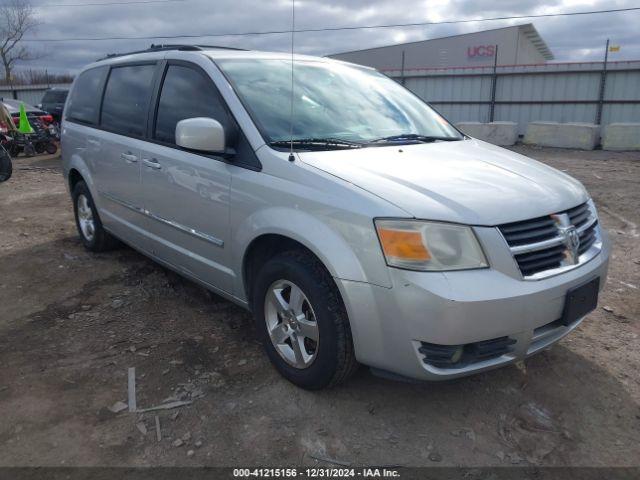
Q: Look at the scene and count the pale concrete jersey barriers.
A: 3